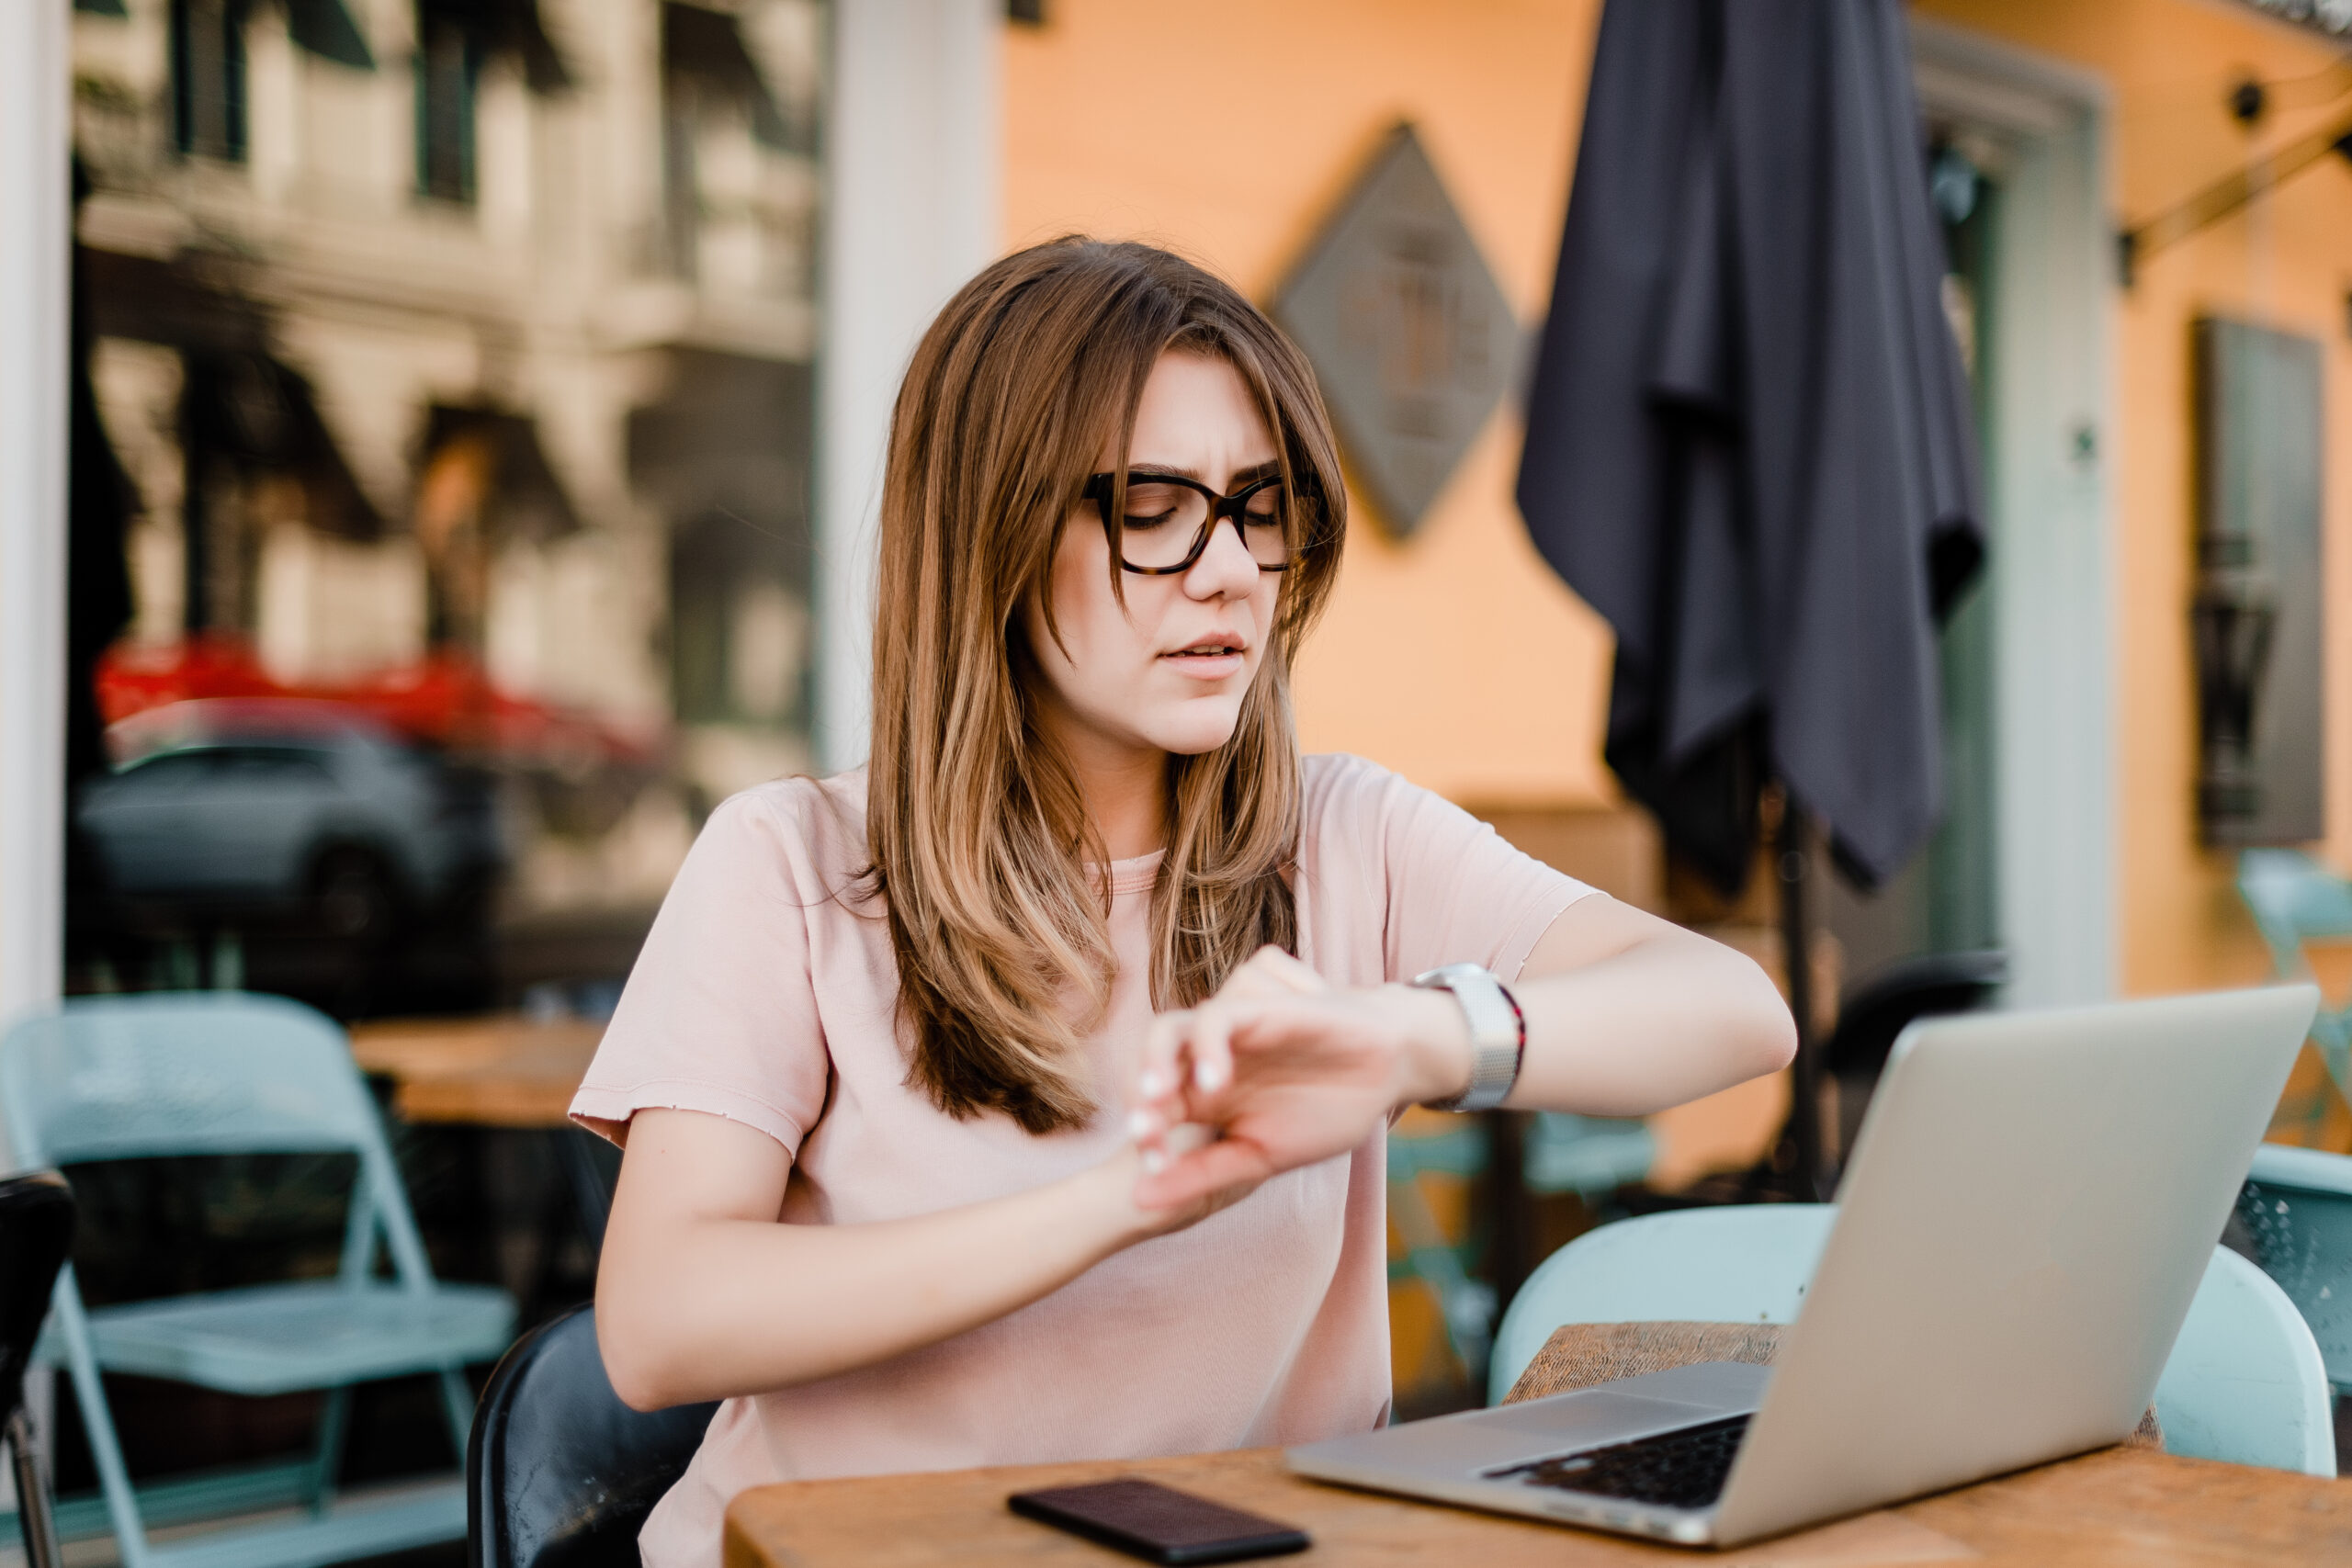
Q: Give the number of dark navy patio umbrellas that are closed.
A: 1